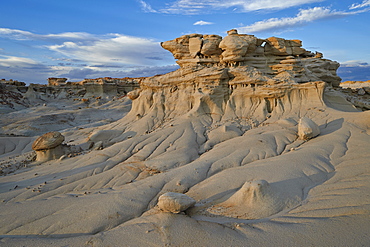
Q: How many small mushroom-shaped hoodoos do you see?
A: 1